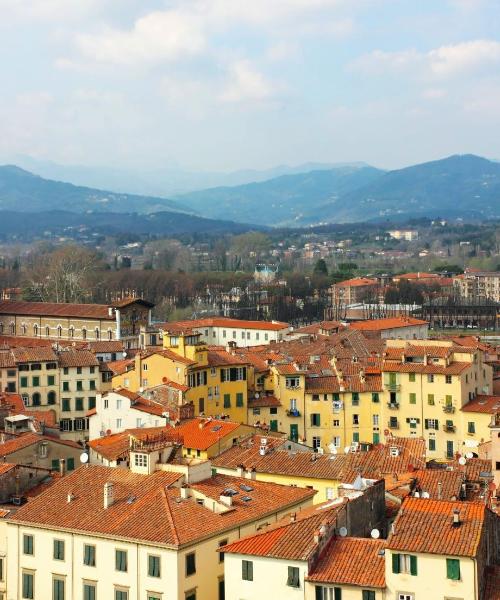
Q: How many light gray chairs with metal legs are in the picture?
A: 0